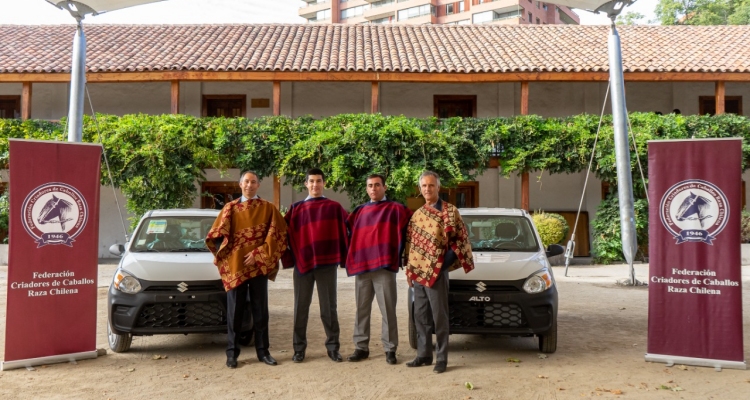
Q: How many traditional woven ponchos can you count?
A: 4